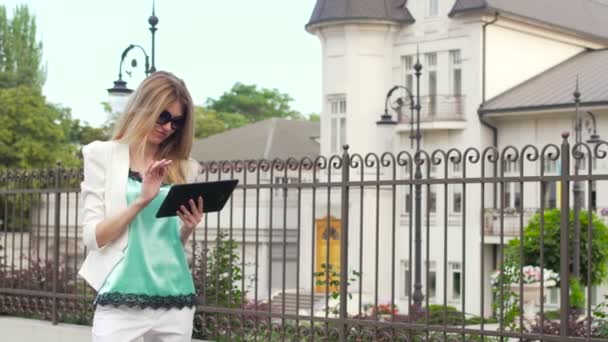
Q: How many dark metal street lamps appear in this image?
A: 3